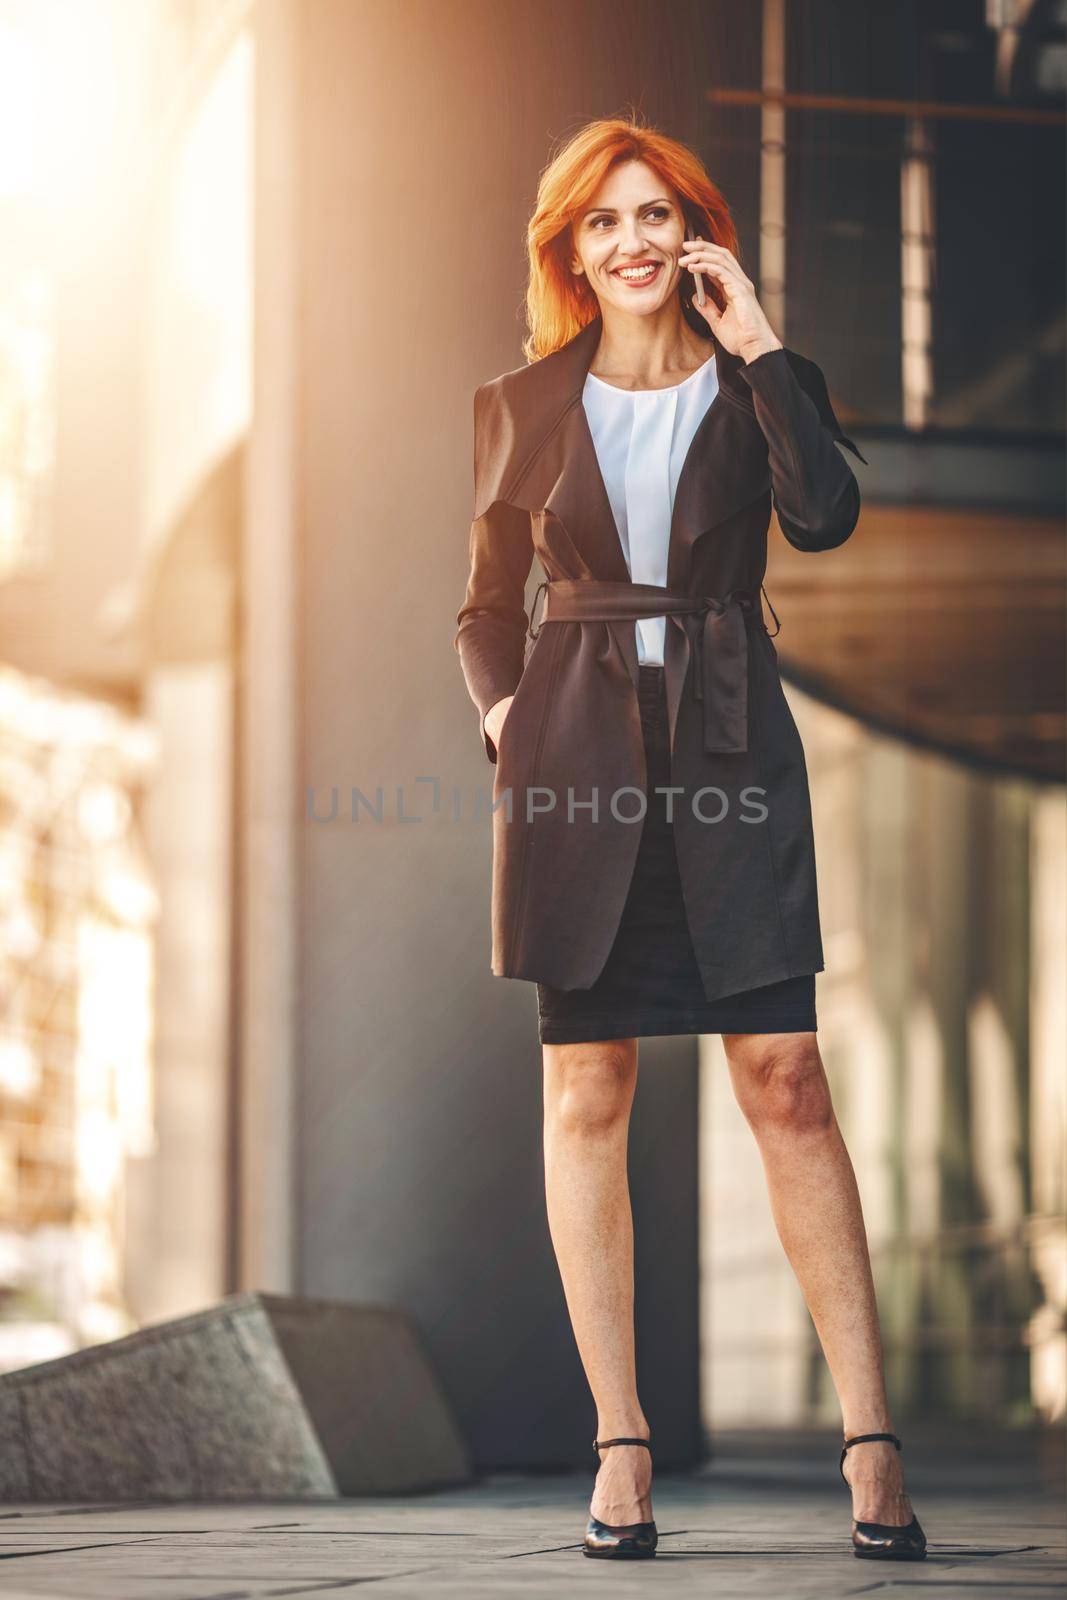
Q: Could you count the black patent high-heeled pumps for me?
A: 2